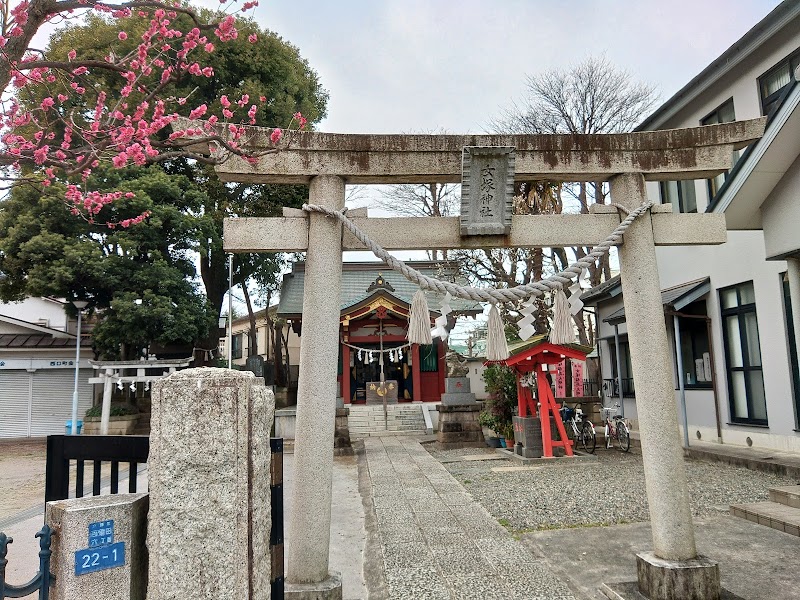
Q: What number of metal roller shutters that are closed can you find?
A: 2